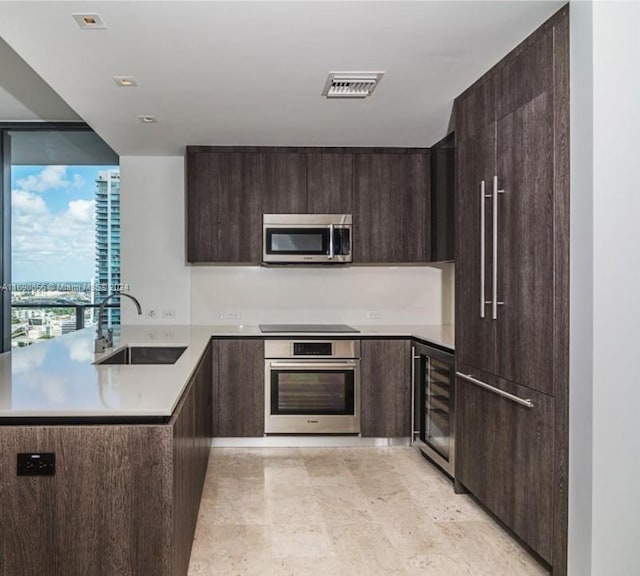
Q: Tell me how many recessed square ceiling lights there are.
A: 3